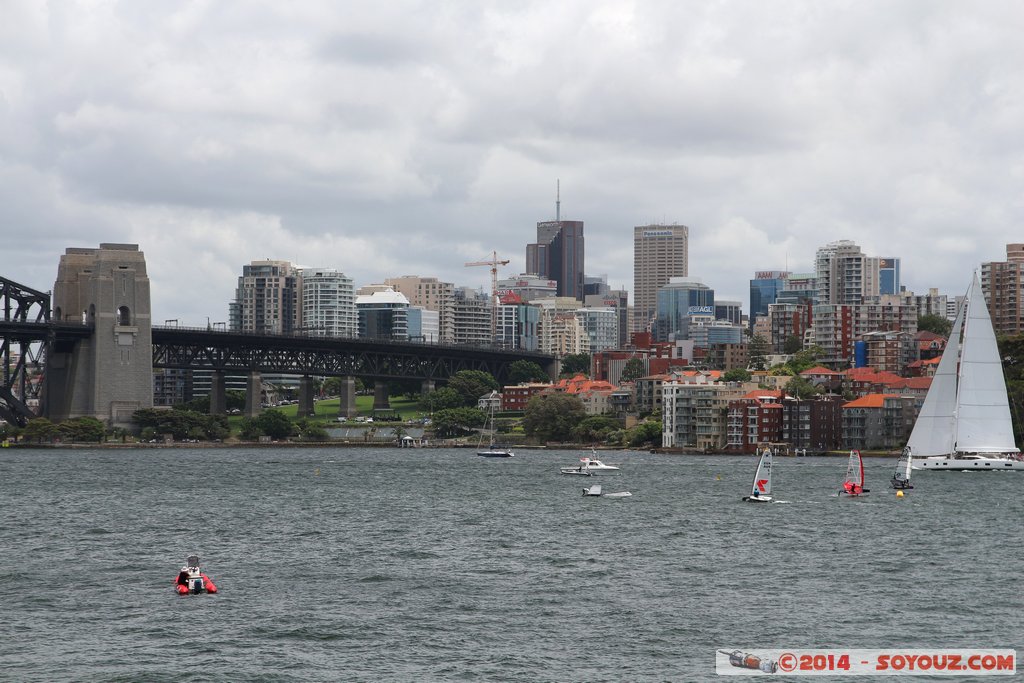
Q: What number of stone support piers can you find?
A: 6